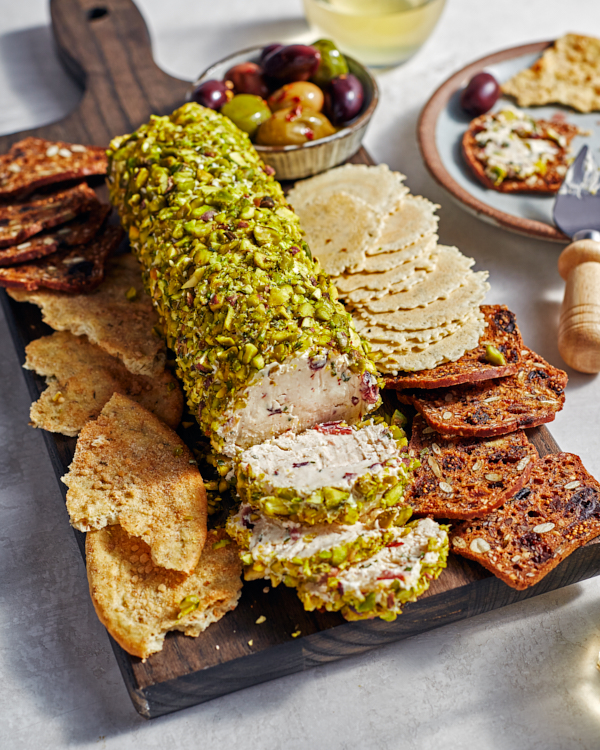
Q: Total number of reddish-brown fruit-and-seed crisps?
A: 9